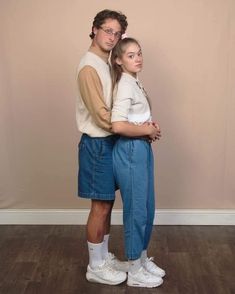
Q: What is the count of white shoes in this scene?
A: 4